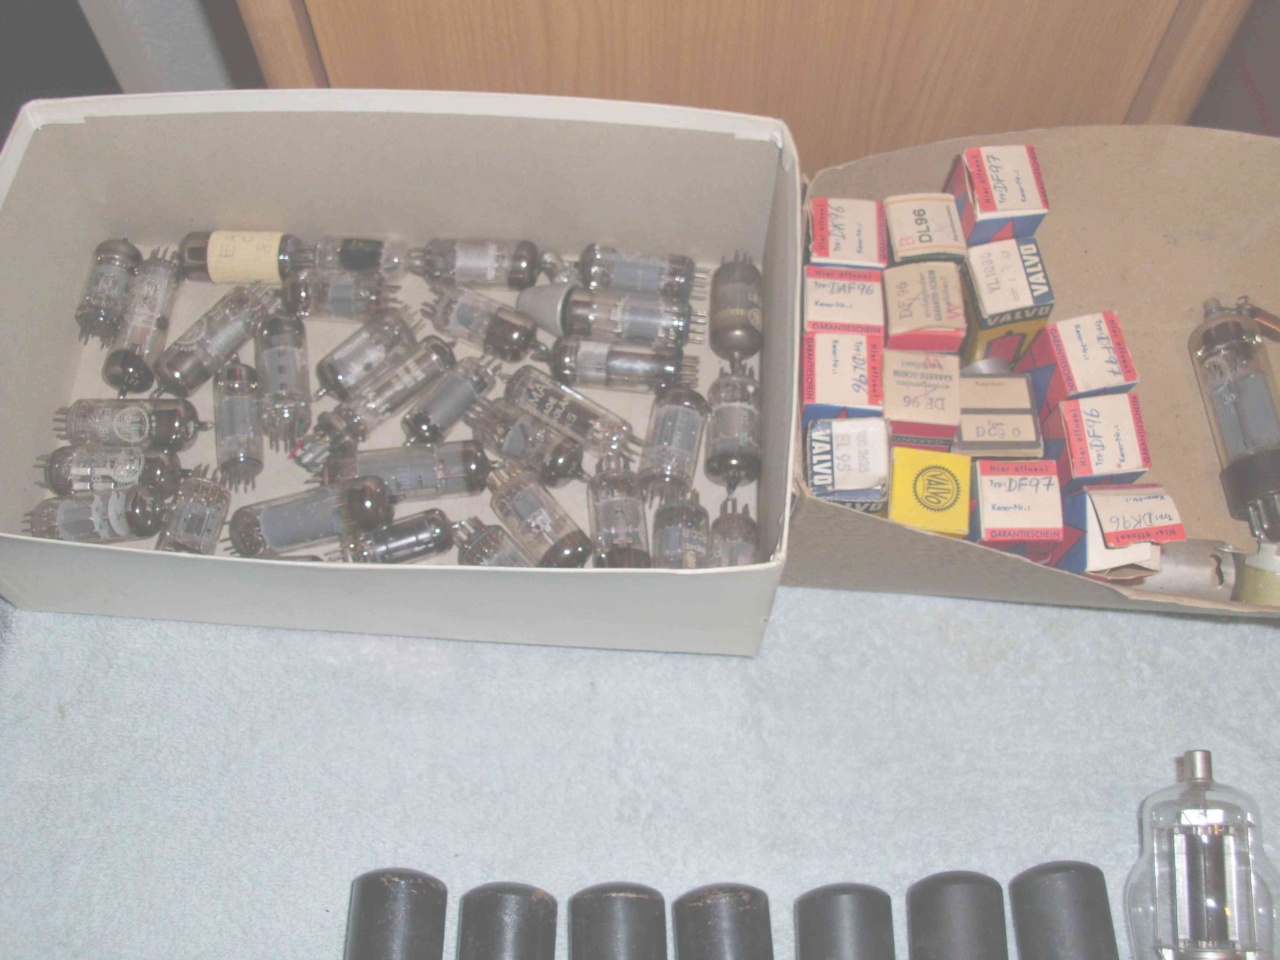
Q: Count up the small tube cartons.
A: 15